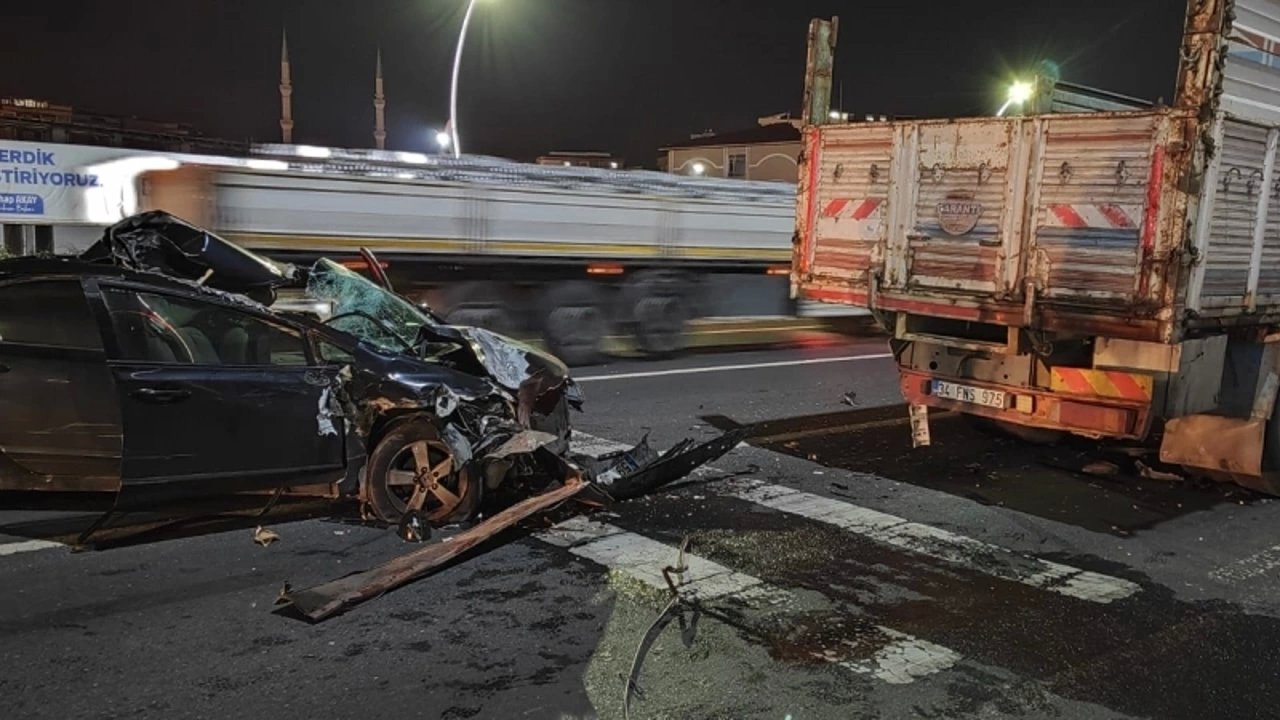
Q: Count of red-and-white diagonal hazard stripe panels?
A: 2